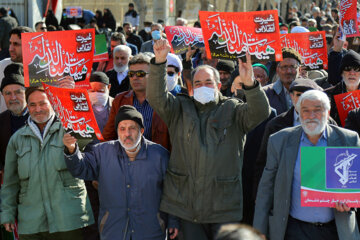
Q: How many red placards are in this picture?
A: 7